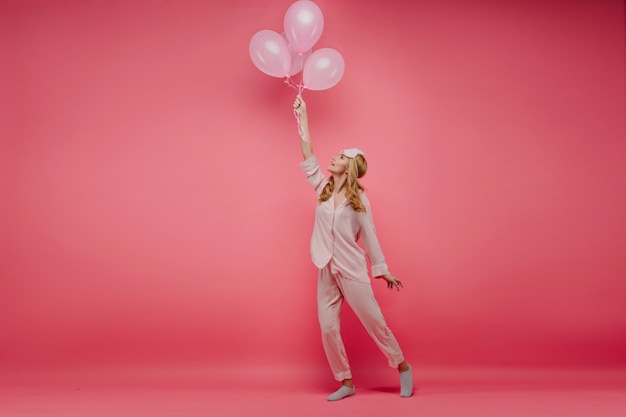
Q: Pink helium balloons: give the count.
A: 4